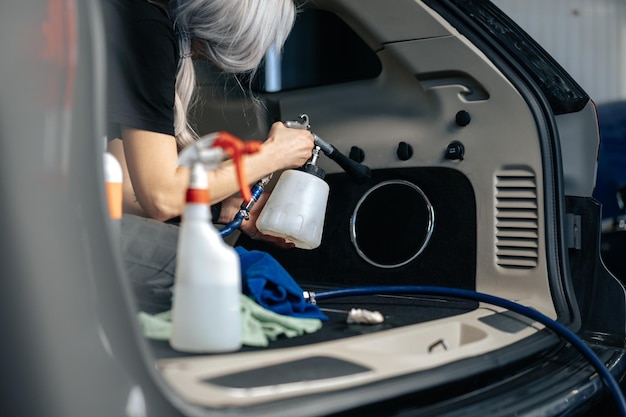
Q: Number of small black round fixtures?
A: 4